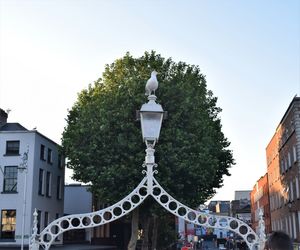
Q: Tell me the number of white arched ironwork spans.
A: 2